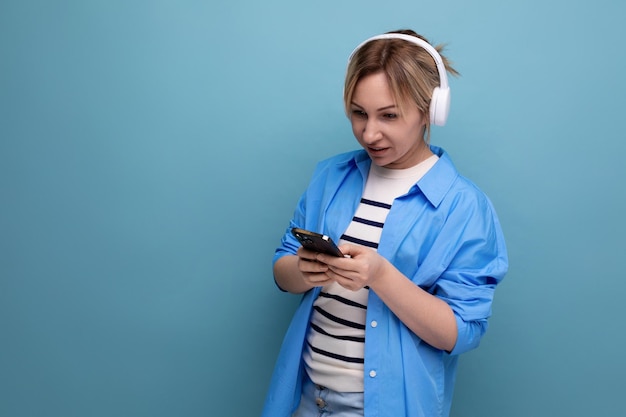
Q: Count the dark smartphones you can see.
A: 1